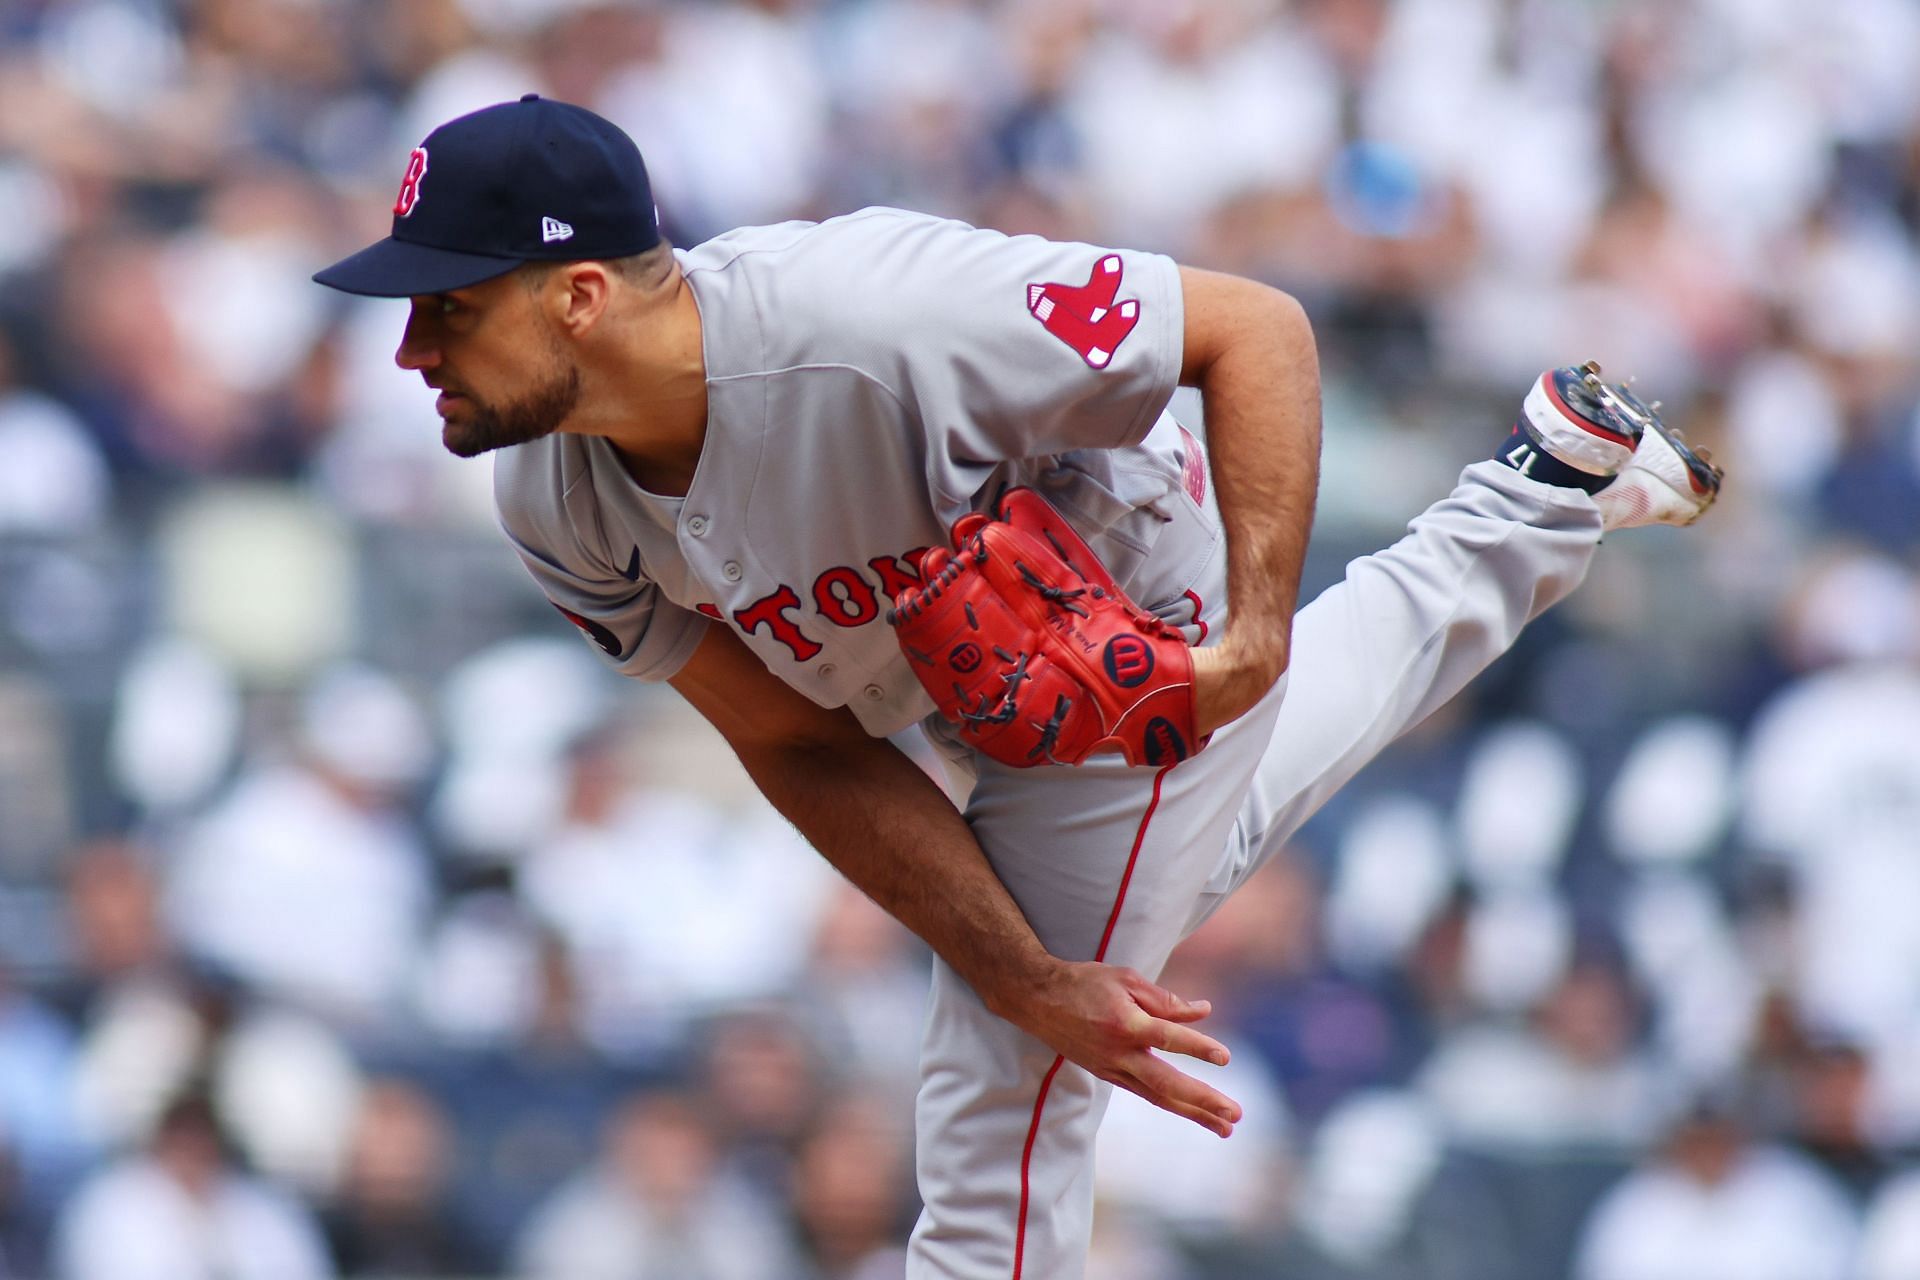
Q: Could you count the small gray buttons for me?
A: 4